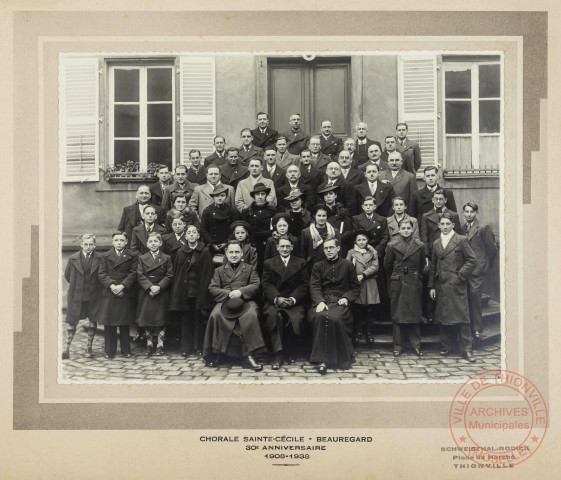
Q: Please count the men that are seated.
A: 3